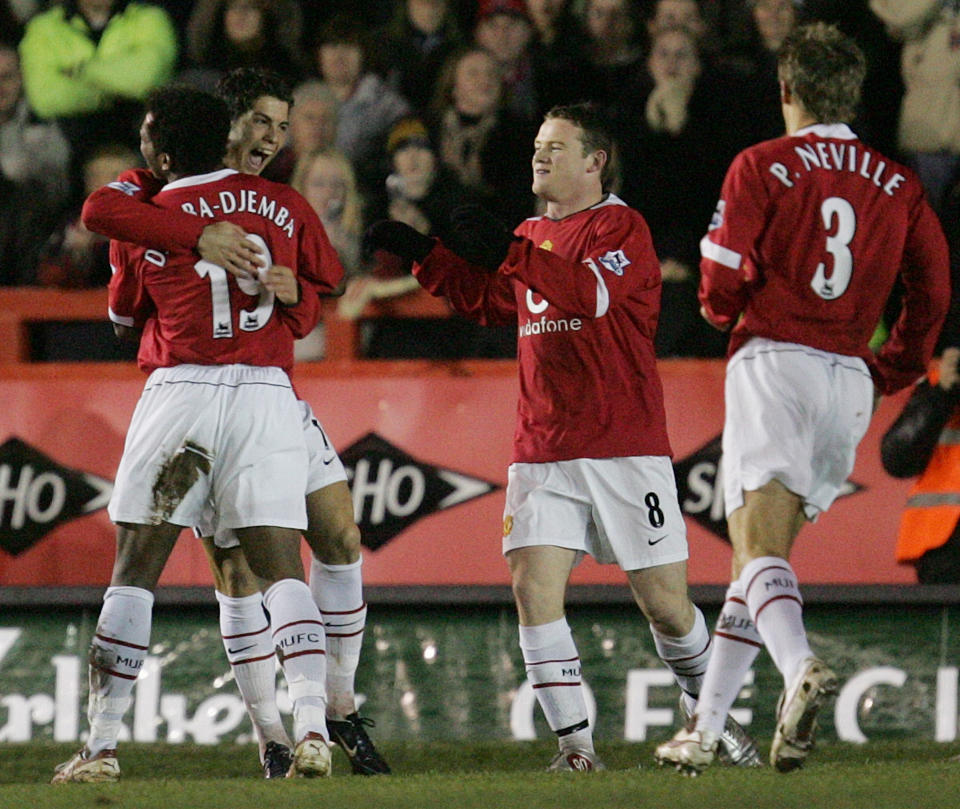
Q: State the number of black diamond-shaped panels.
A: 3